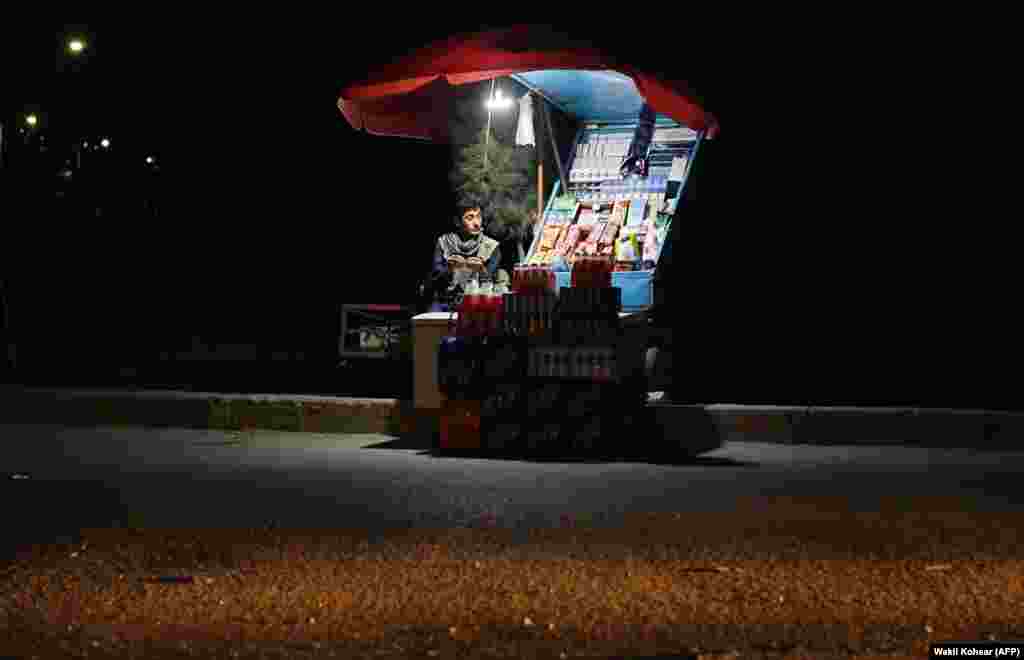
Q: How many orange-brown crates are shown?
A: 1